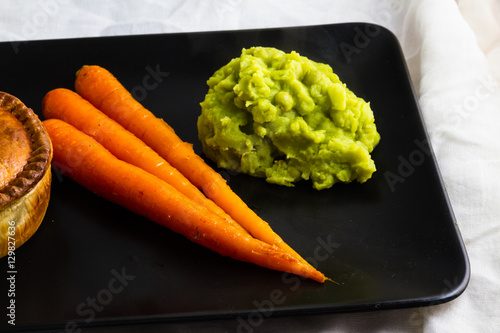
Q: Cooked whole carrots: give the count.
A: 3